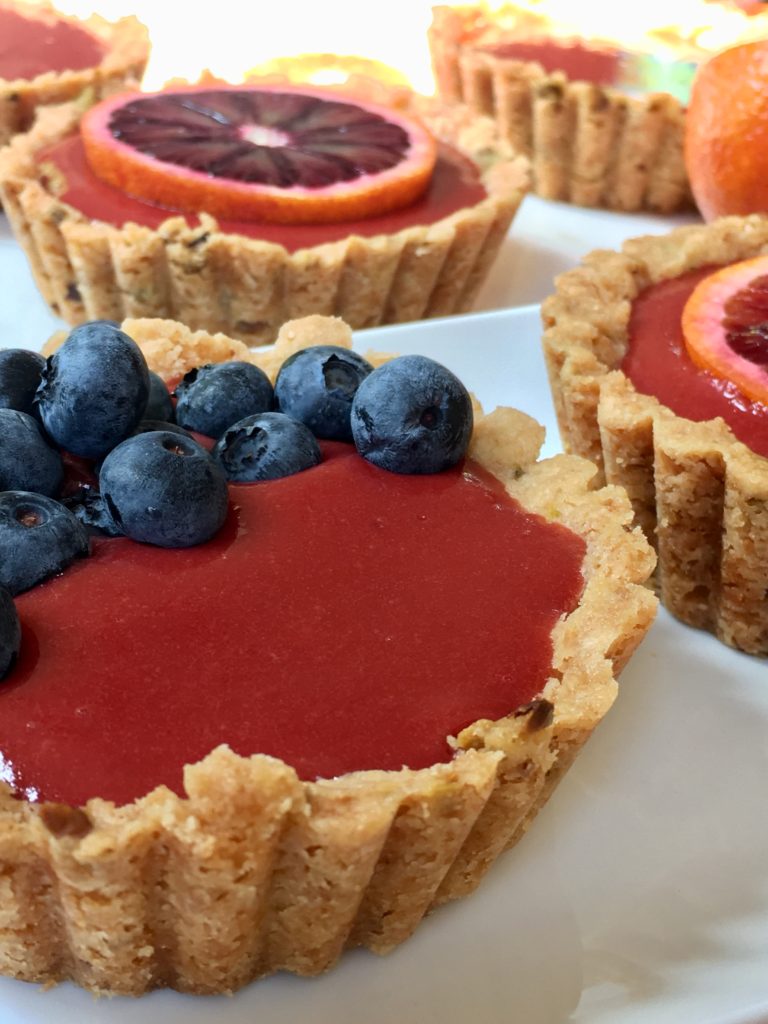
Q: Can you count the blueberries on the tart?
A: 14